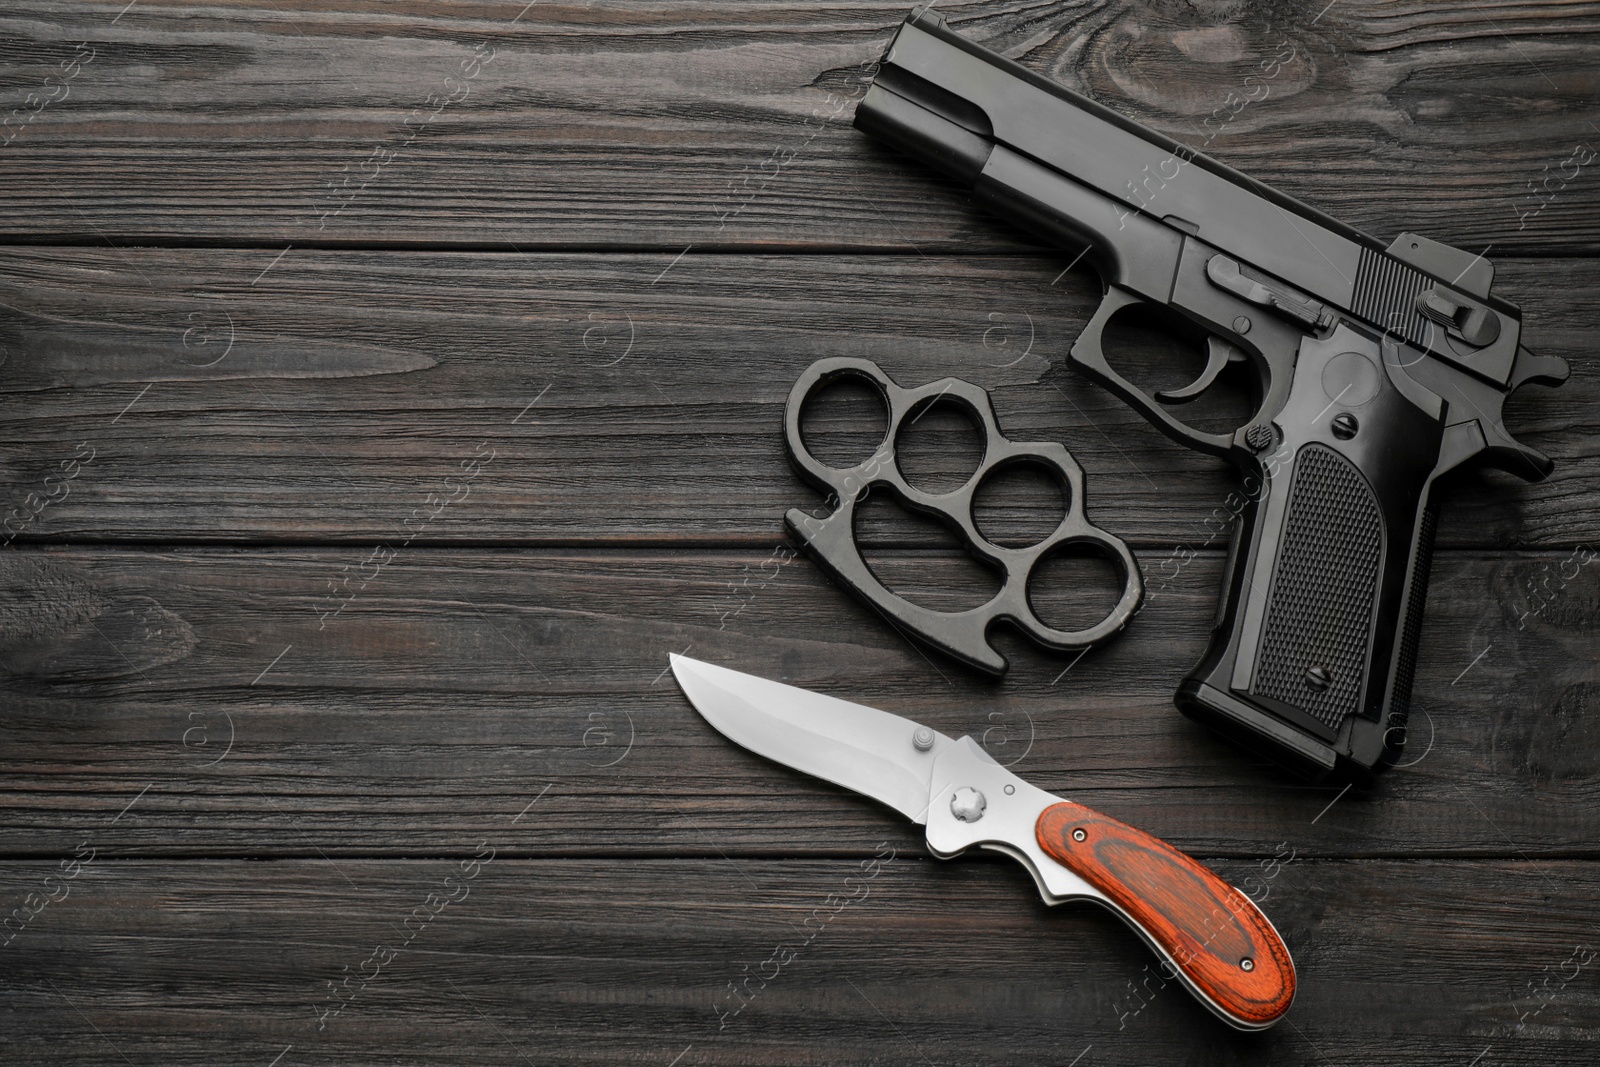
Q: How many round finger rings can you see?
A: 4